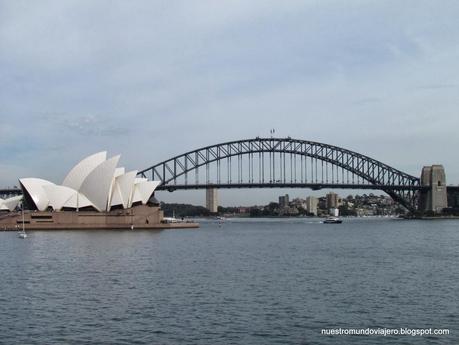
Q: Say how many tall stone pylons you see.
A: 2